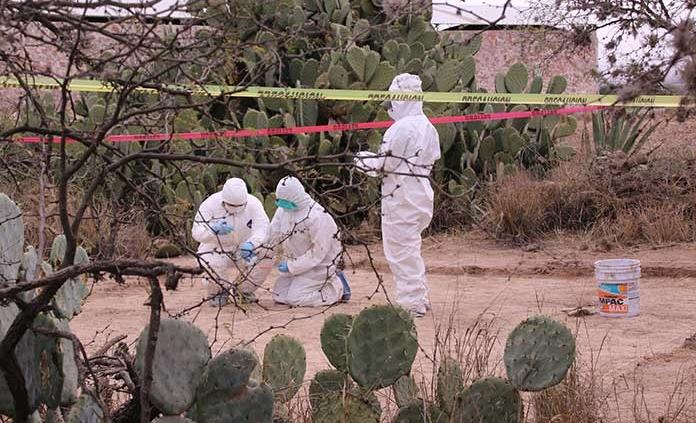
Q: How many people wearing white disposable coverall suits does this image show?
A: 3